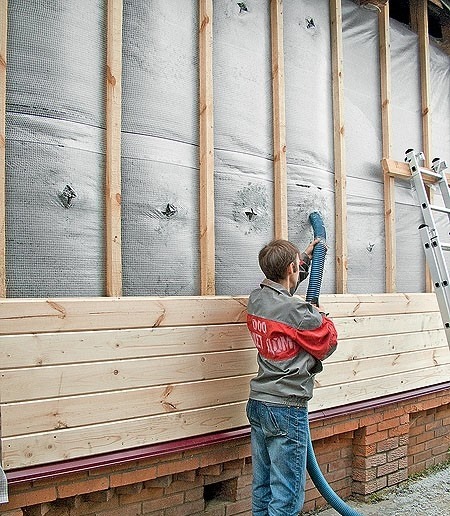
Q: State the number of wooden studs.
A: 7